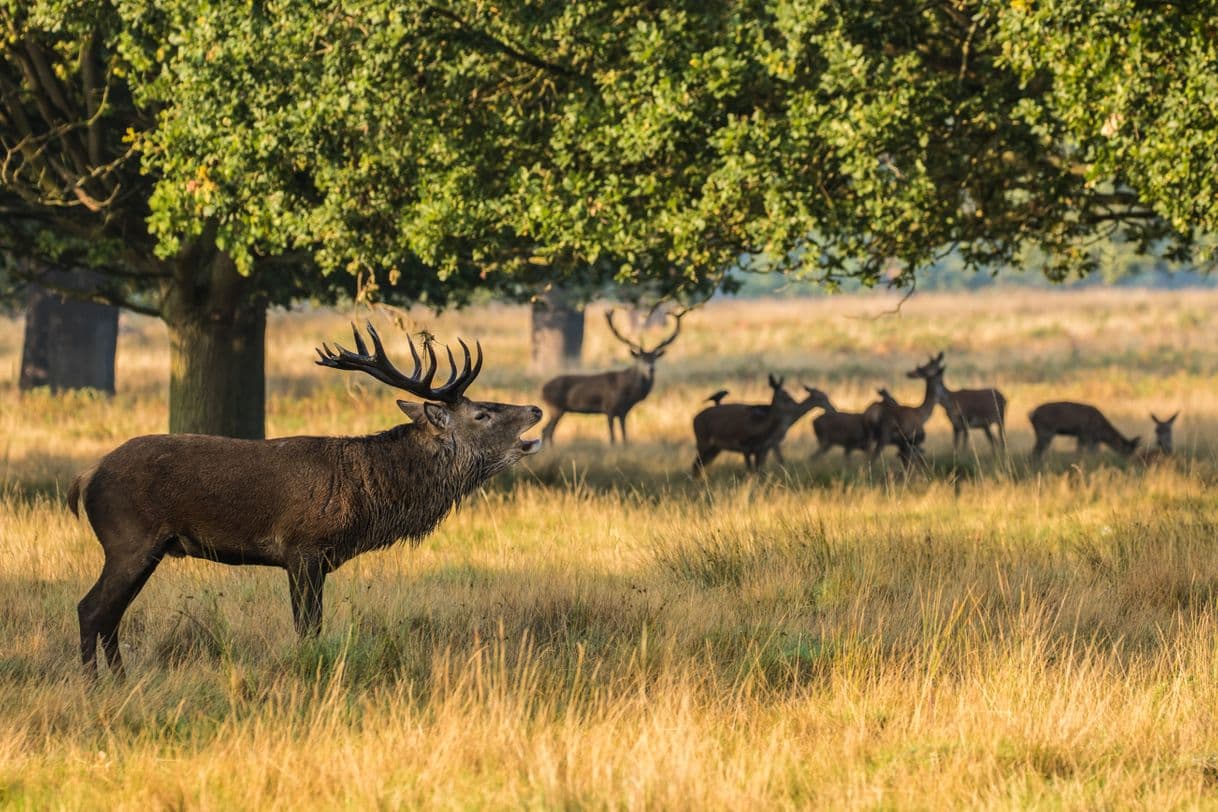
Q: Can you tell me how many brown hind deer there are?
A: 7